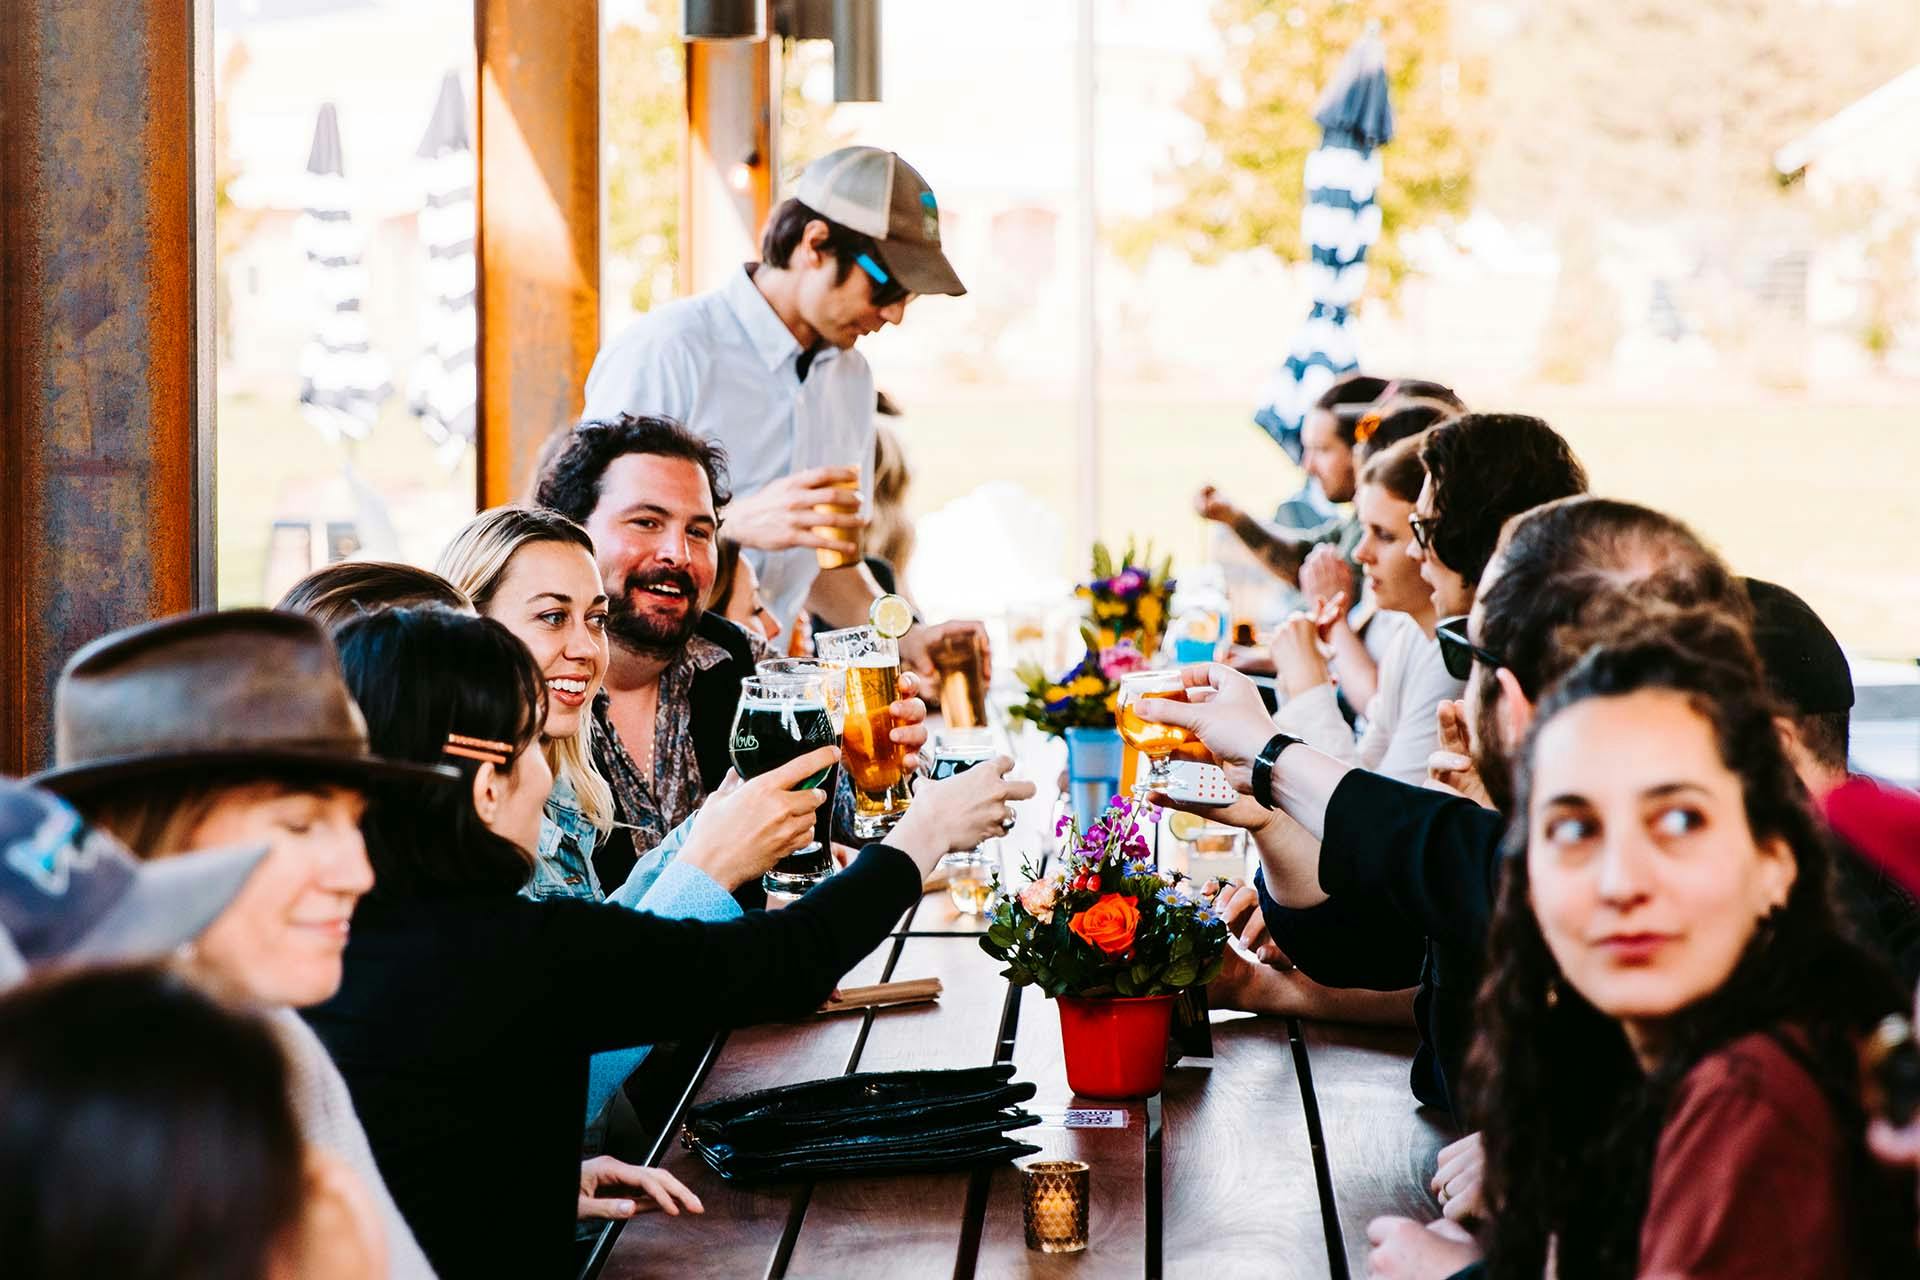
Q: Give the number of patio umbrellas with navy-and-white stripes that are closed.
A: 3